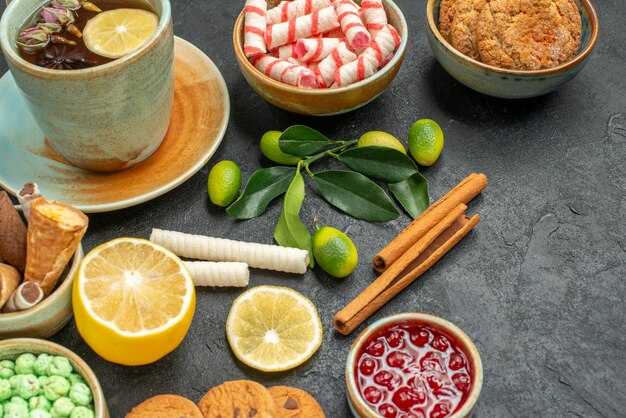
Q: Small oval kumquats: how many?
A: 5